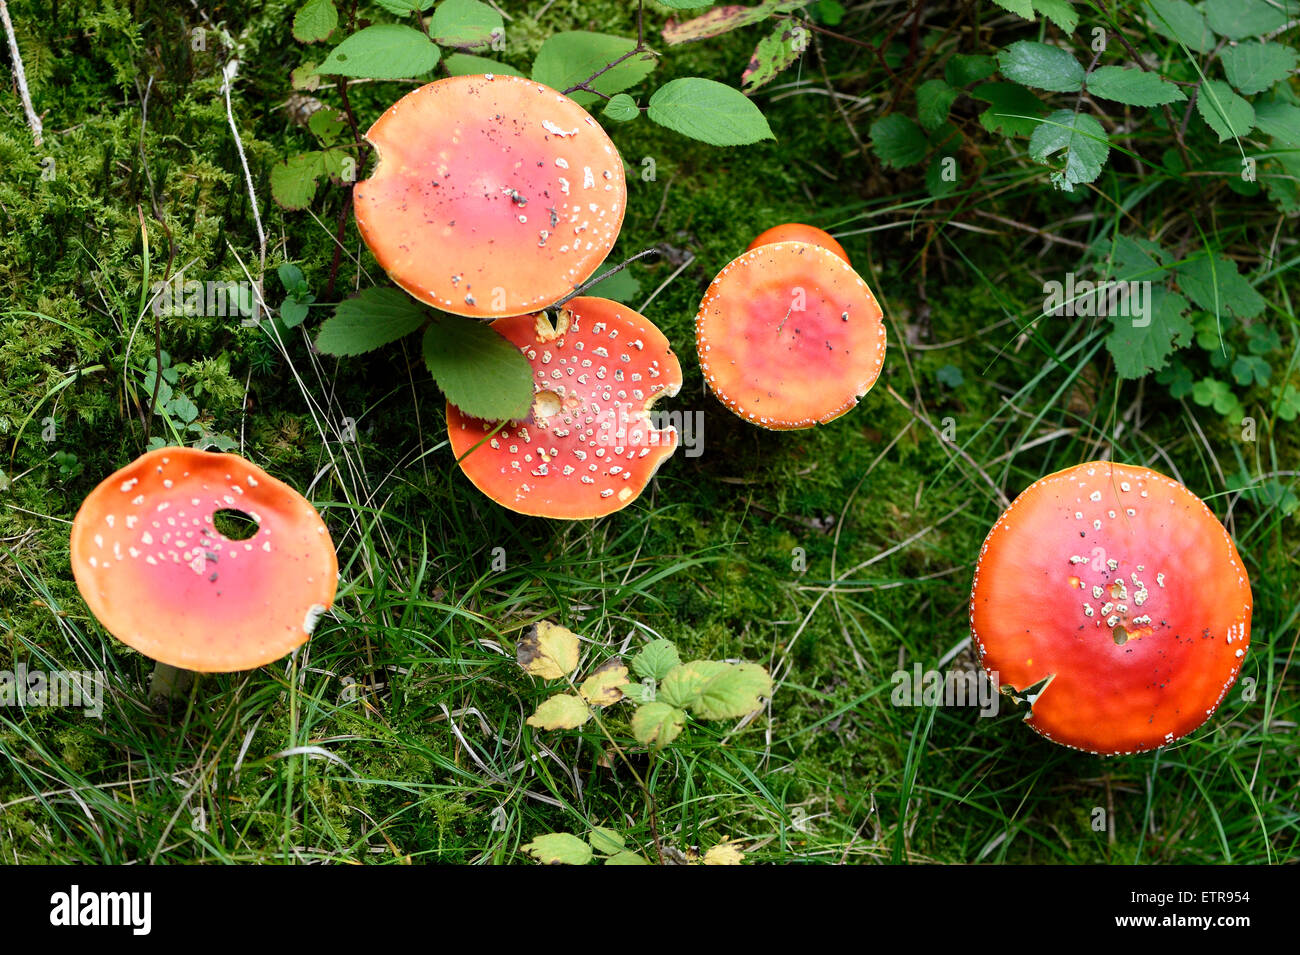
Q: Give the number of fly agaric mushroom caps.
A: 6